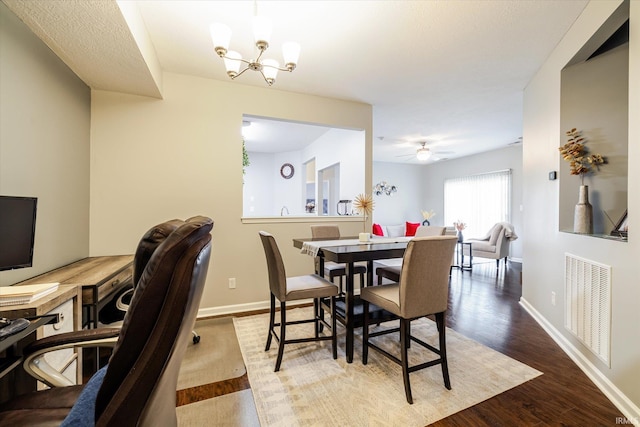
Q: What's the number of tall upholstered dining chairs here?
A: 4